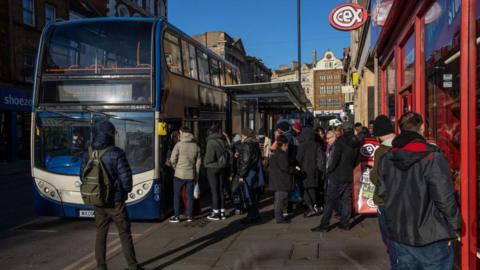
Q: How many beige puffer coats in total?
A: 1